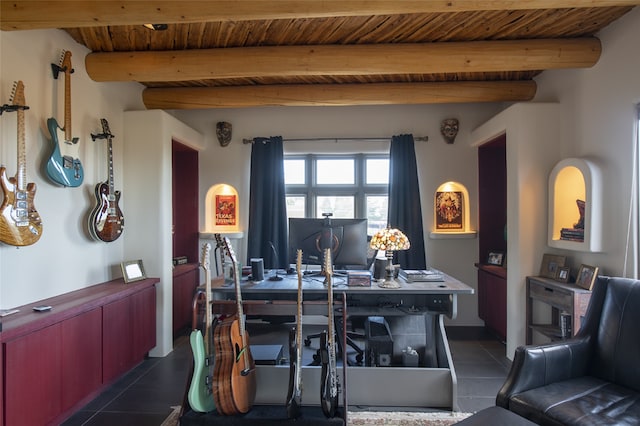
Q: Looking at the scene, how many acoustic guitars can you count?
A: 1